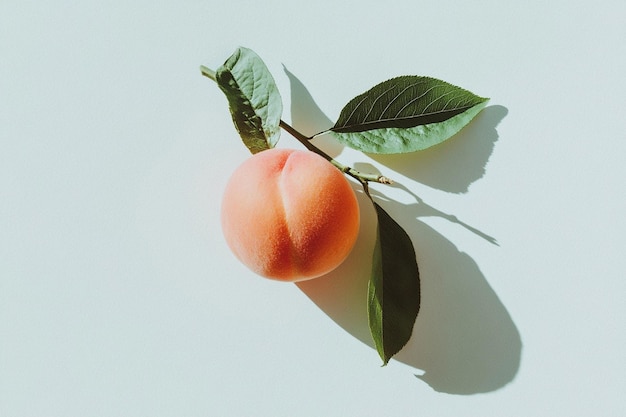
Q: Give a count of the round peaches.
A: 1